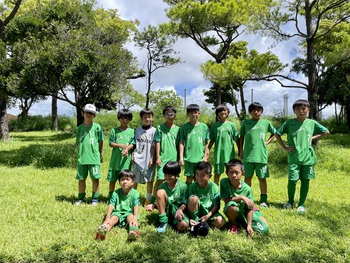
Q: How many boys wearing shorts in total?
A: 12